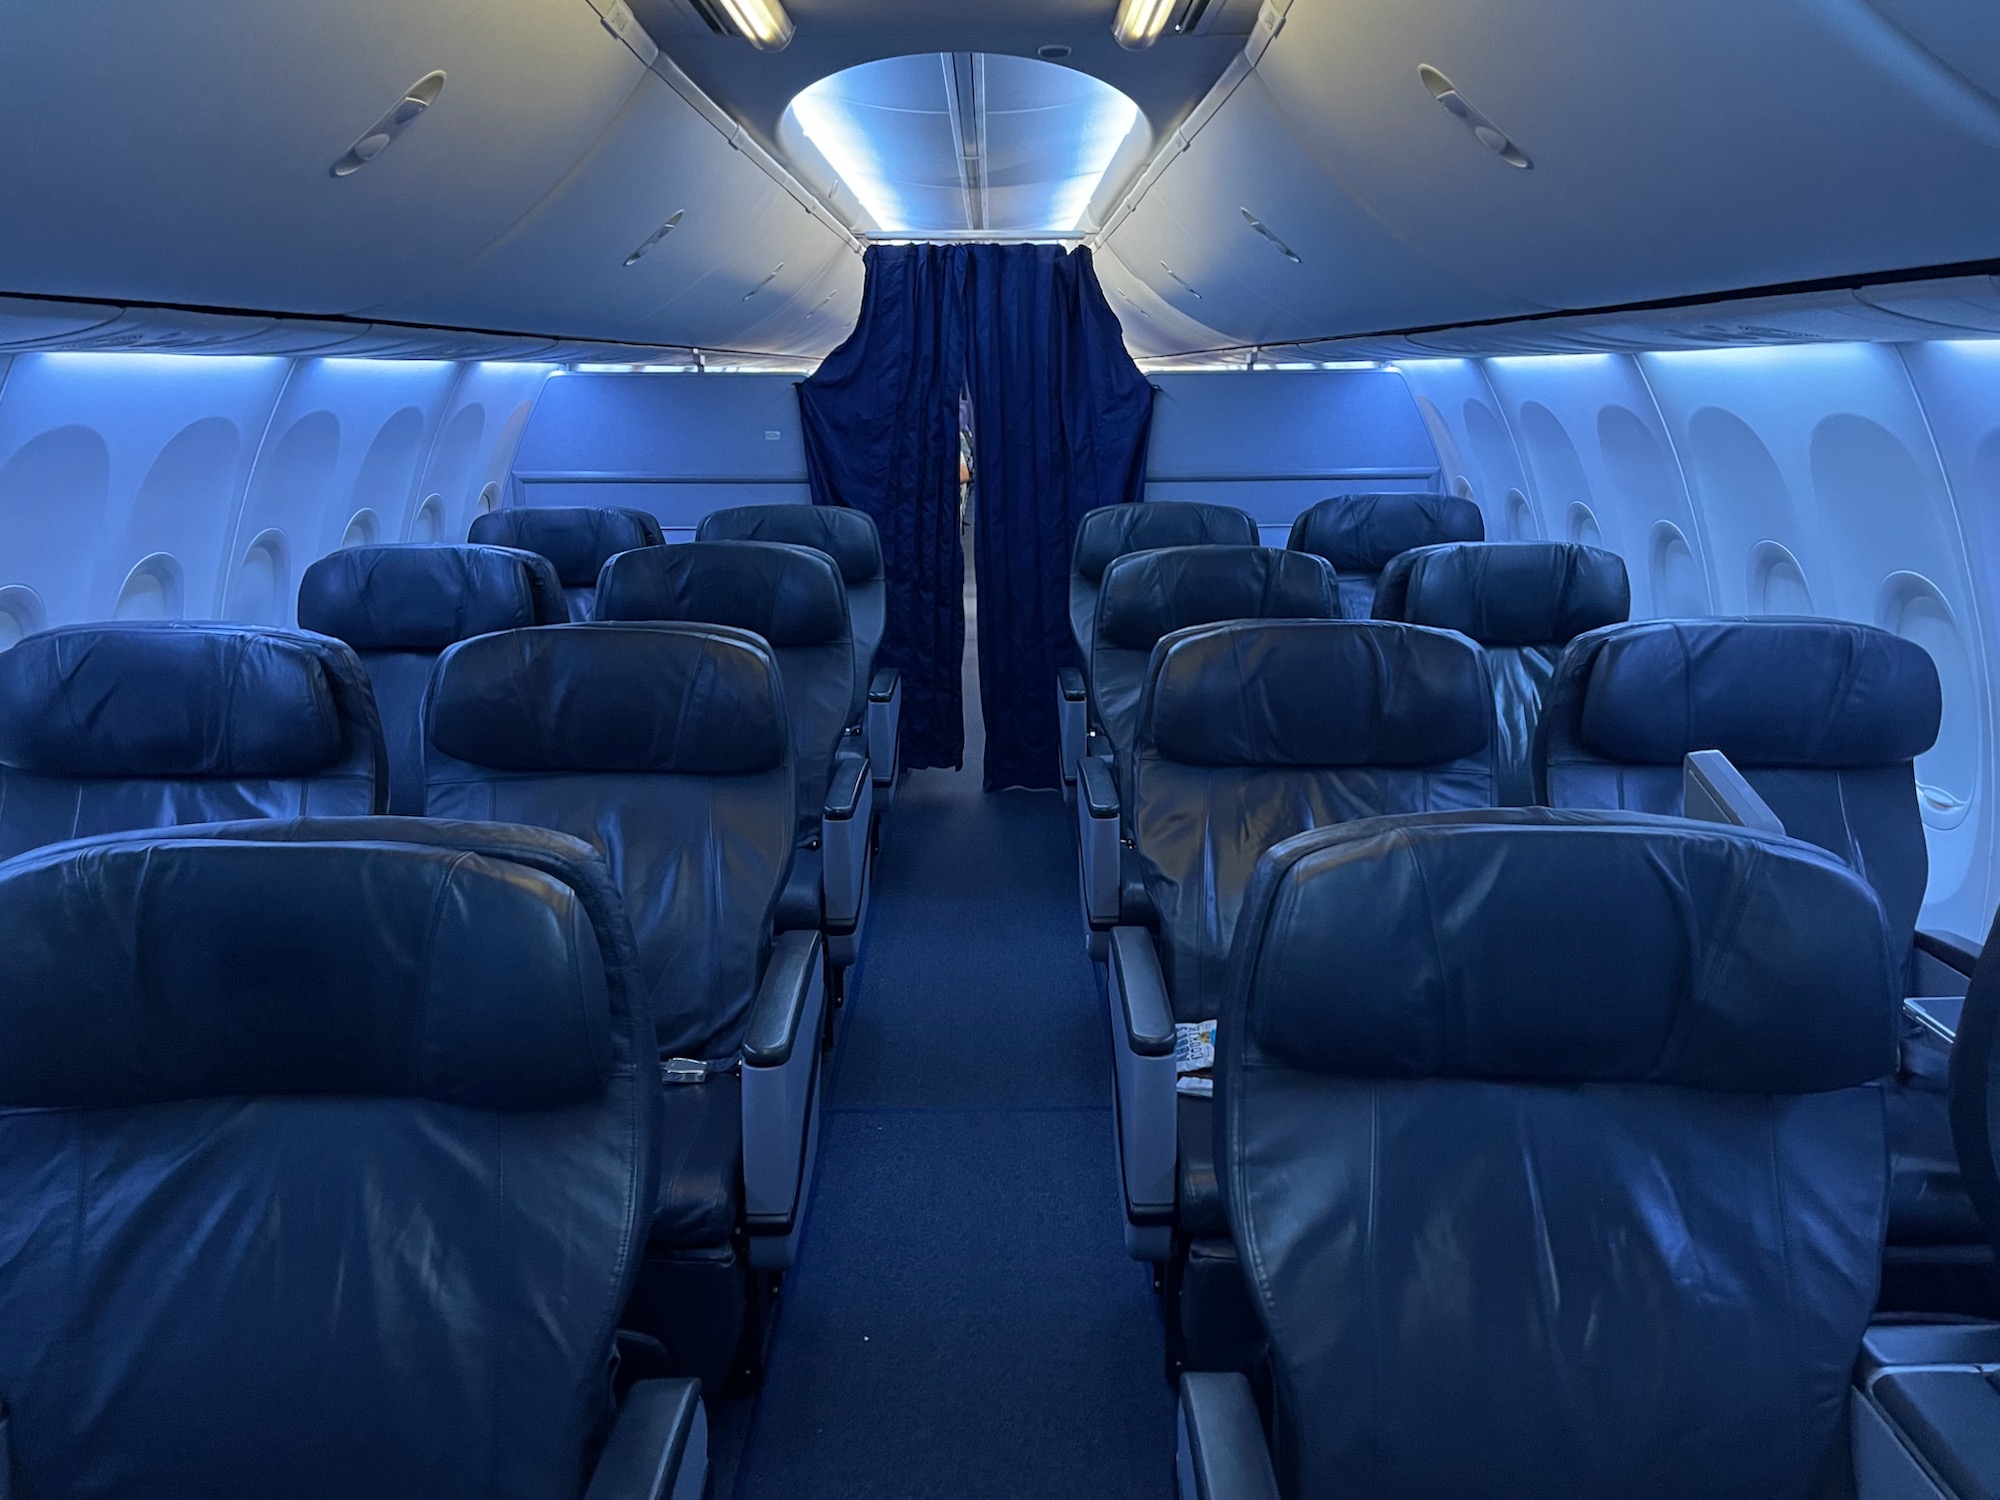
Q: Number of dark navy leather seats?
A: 14